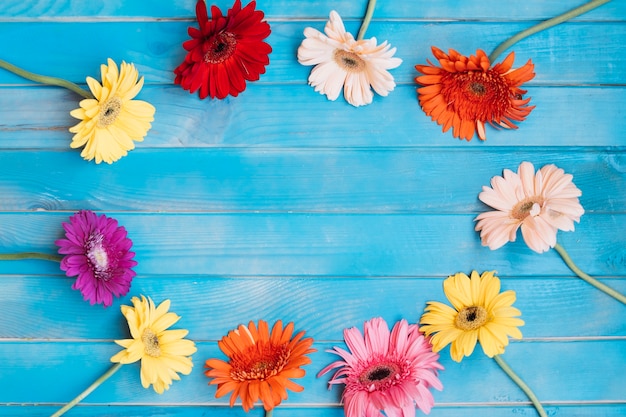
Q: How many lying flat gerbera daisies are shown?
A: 10